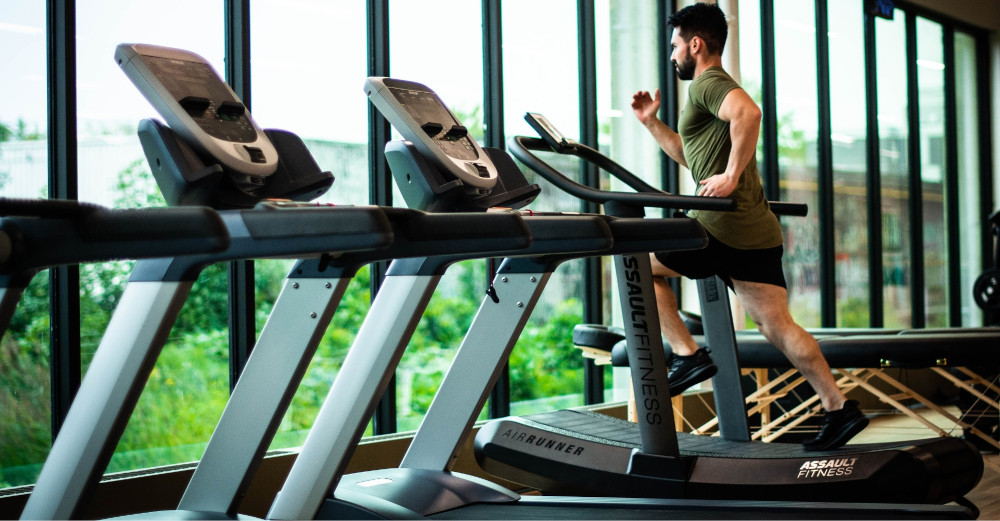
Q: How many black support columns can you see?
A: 12